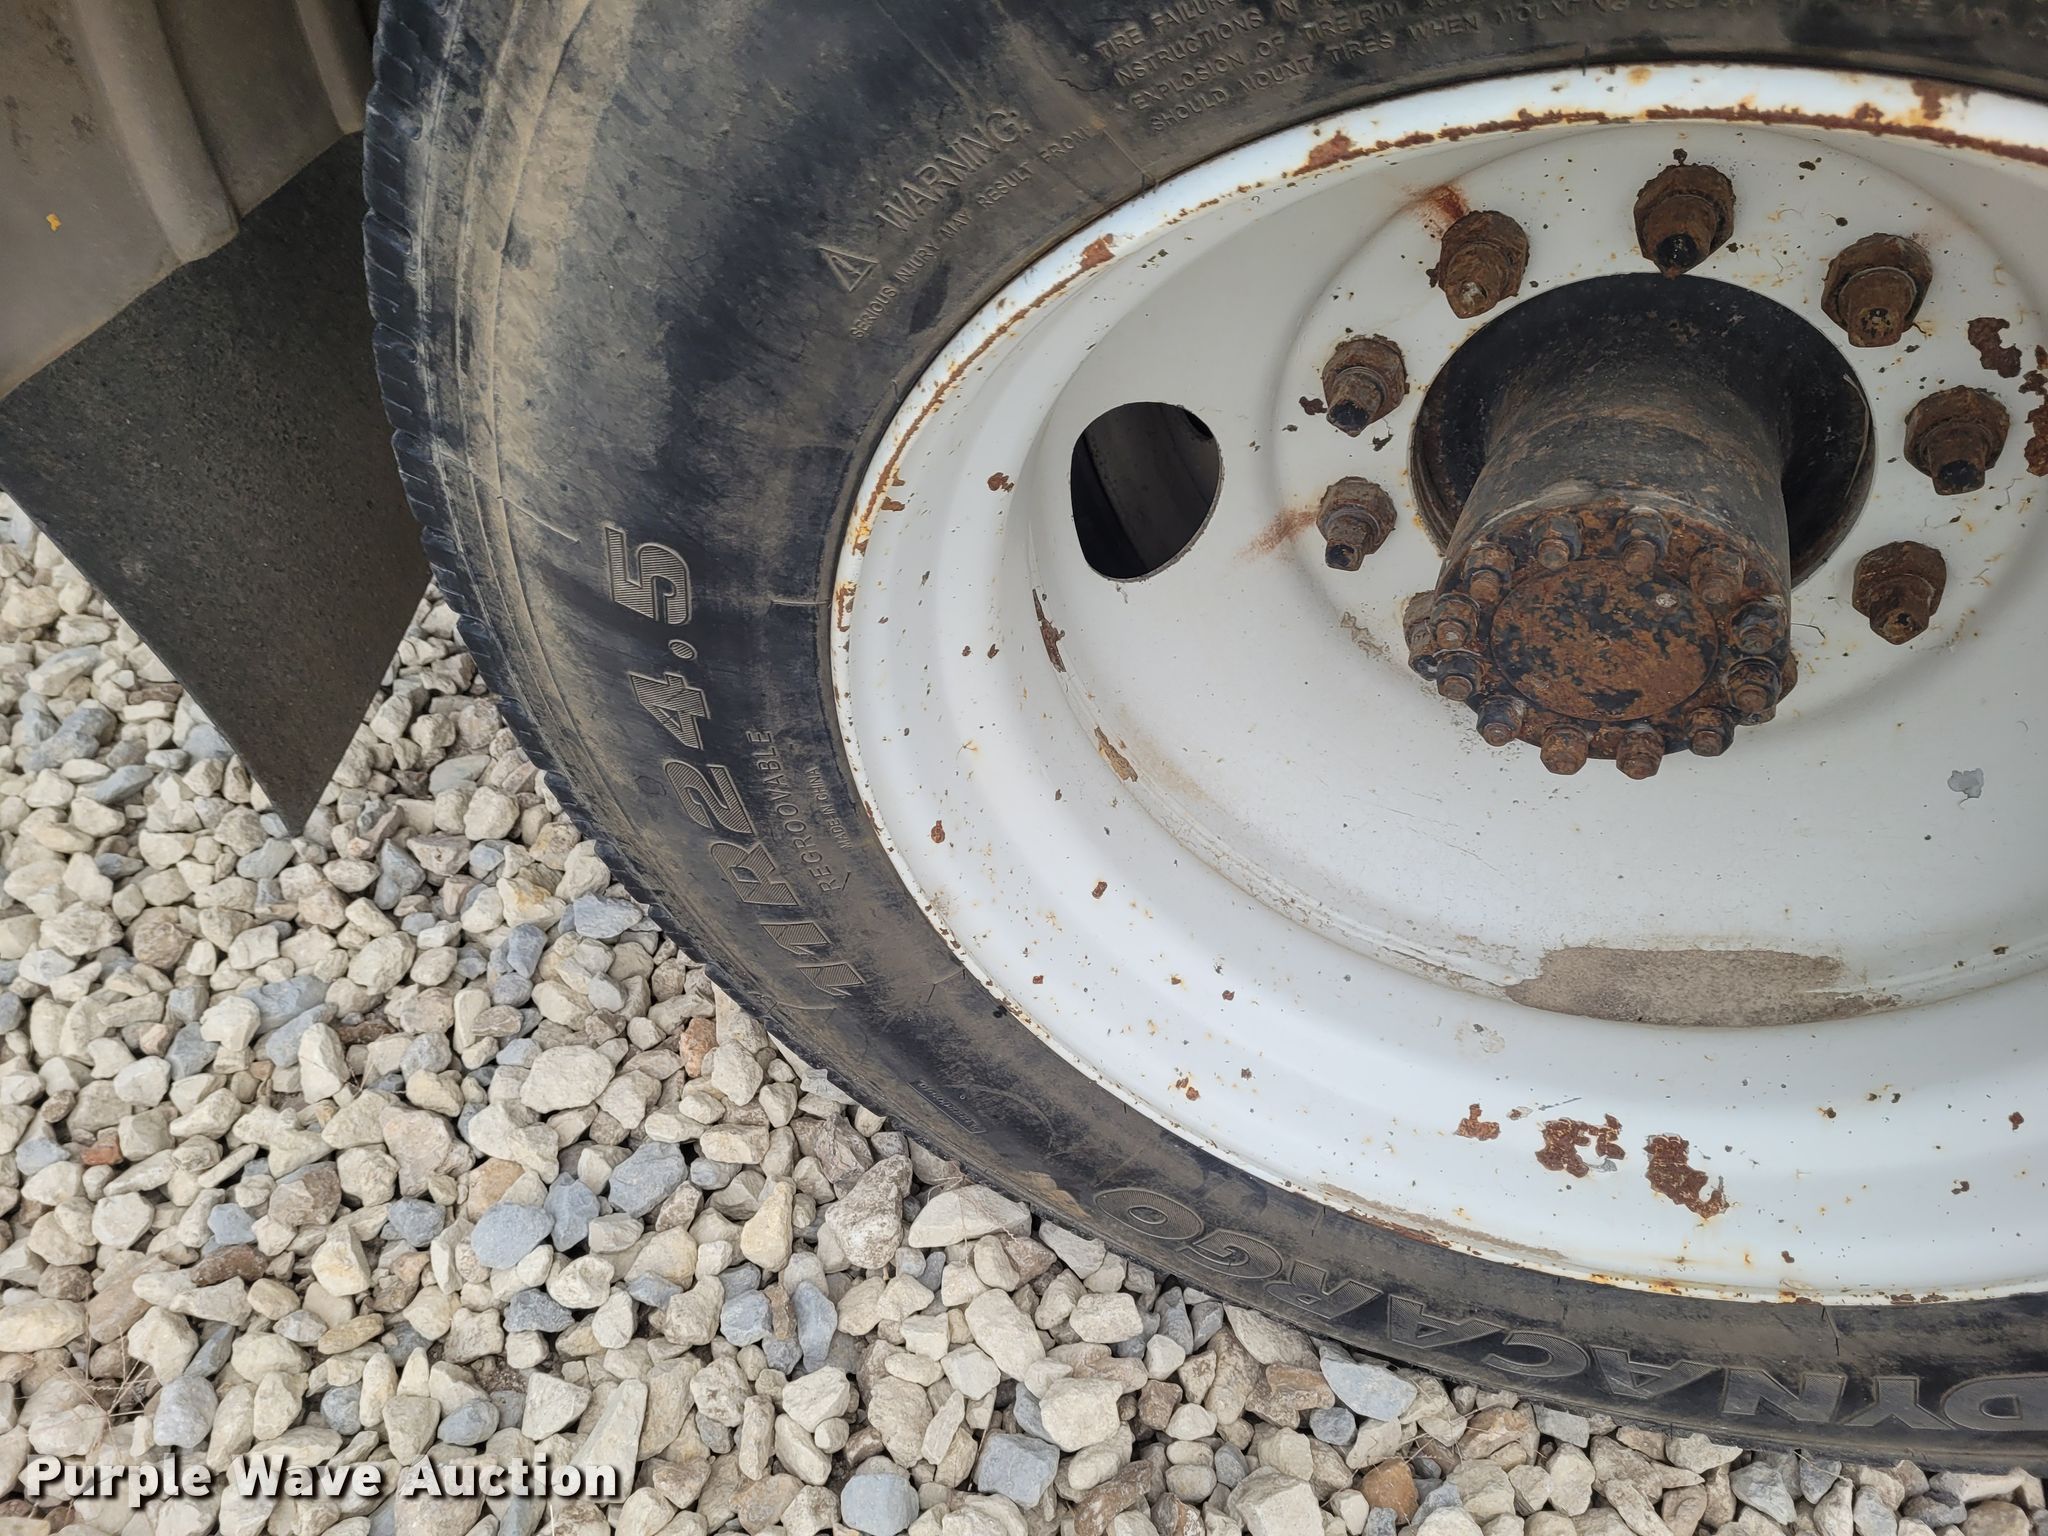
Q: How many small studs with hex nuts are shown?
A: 12